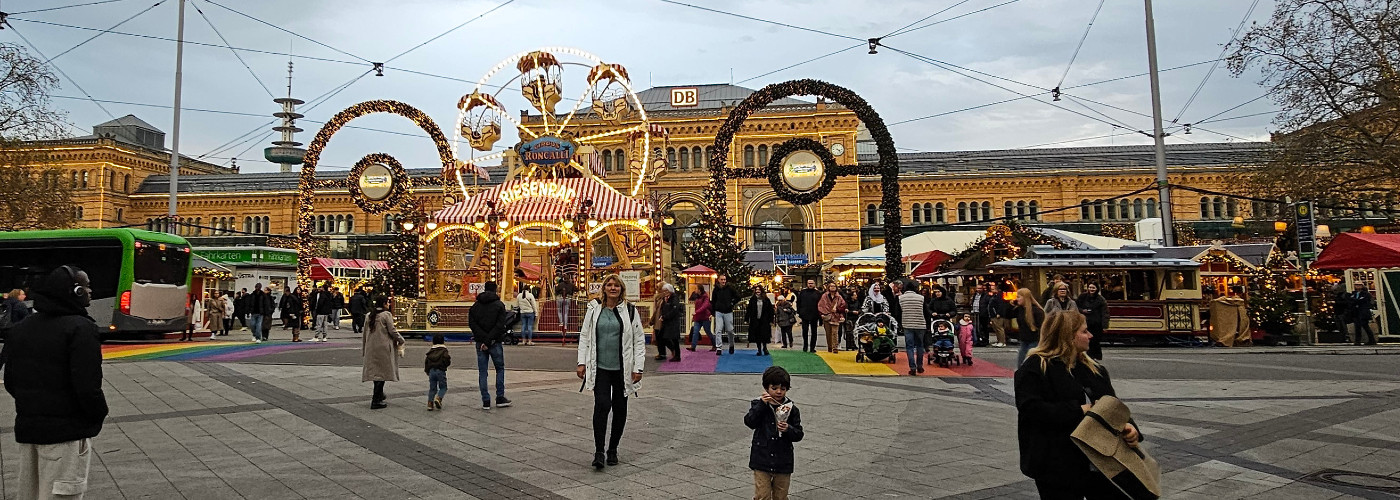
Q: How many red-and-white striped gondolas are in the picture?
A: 5